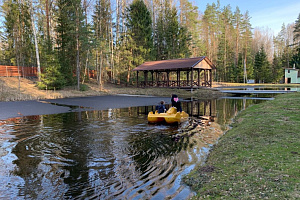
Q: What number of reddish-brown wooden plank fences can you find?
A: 1